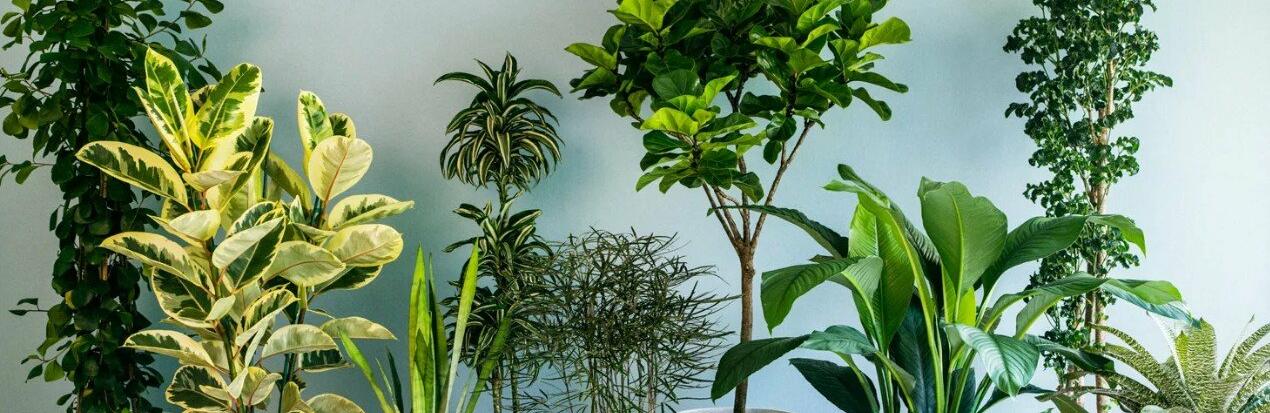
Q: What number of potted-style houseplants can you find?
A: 9